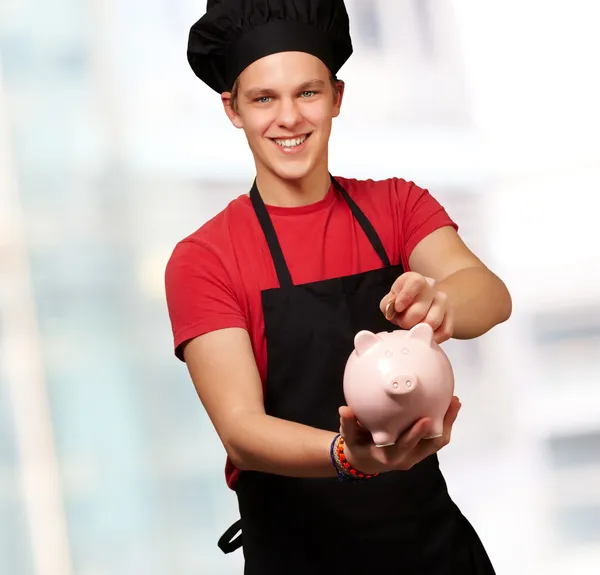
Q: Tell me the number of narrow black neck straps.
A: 2